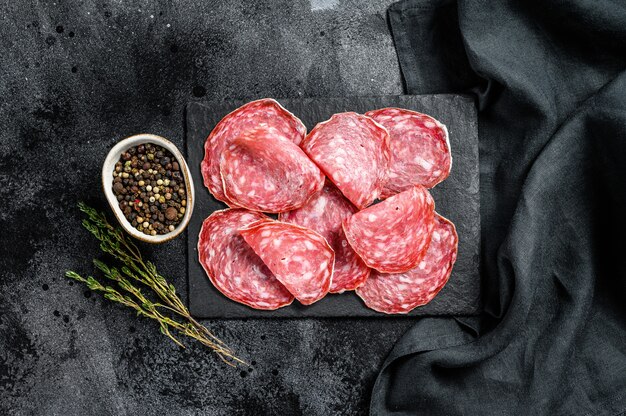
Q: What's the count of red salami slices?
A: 9